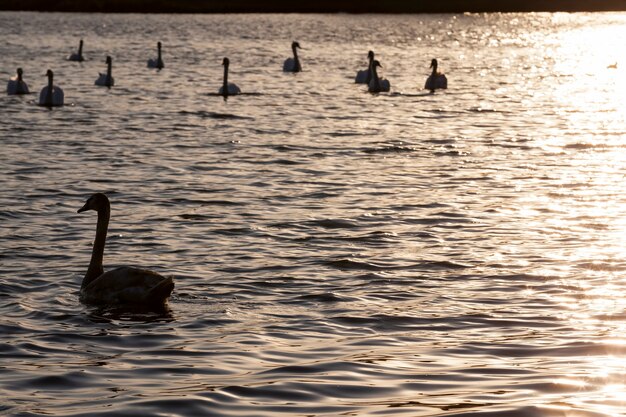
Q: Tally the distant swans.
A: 10